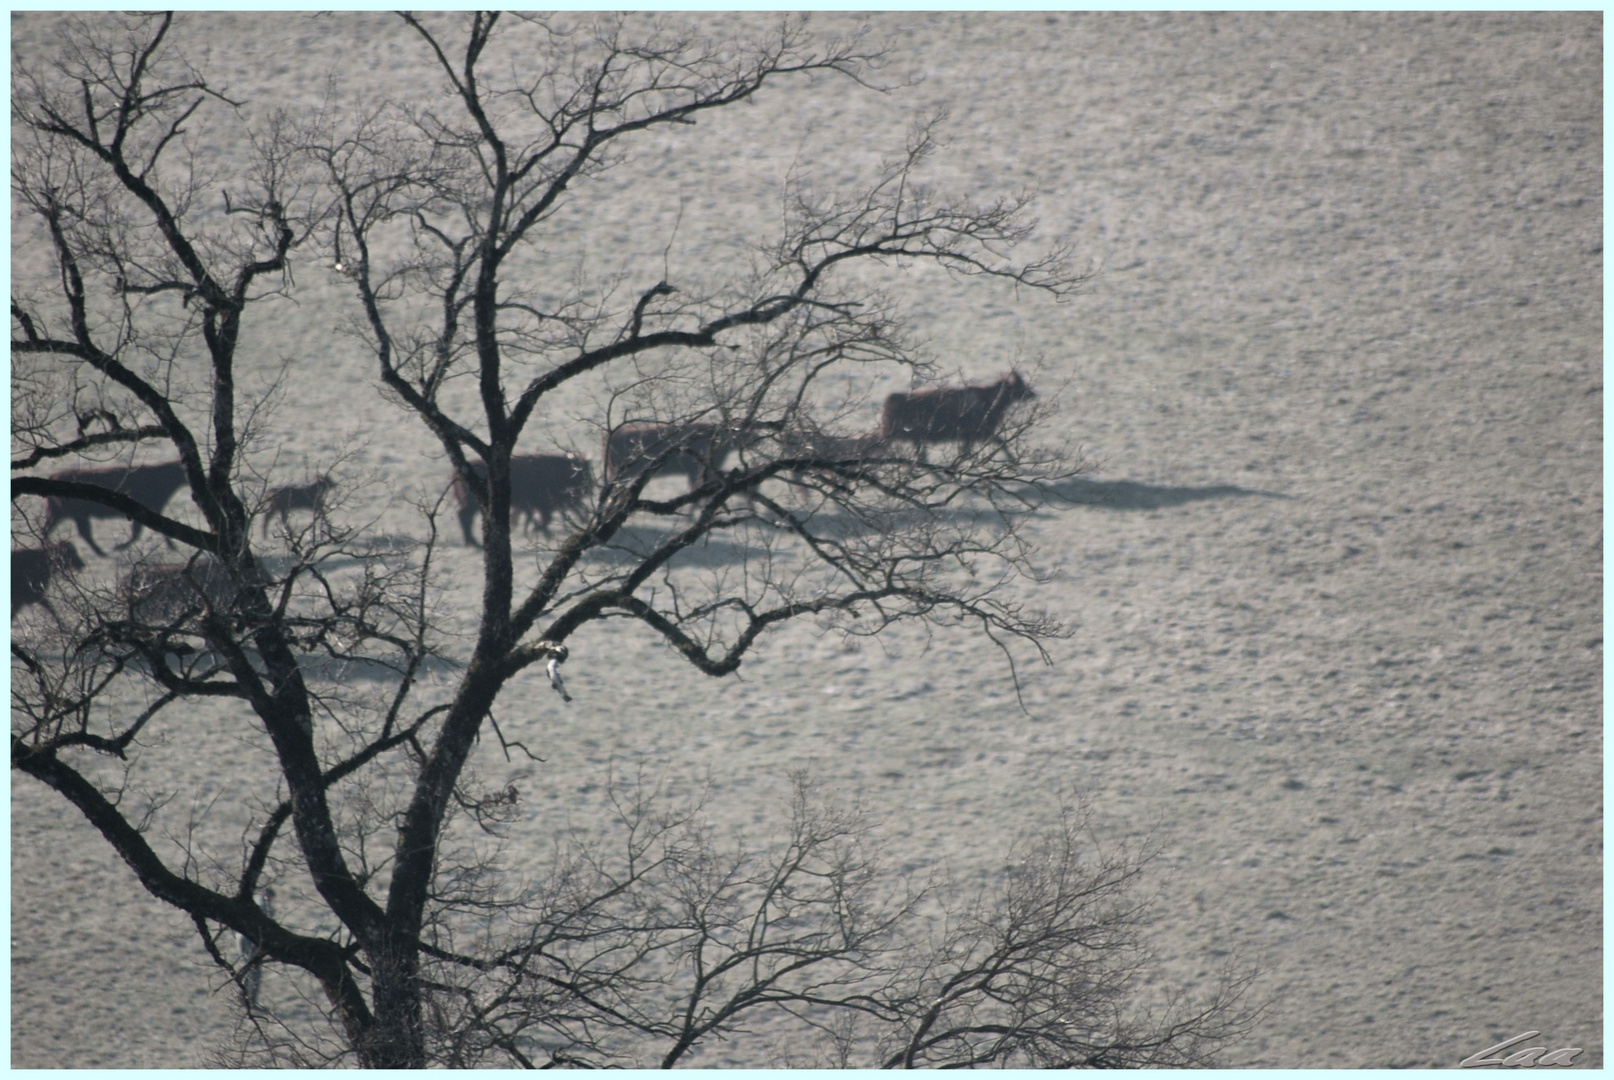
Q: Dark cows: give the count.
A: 8